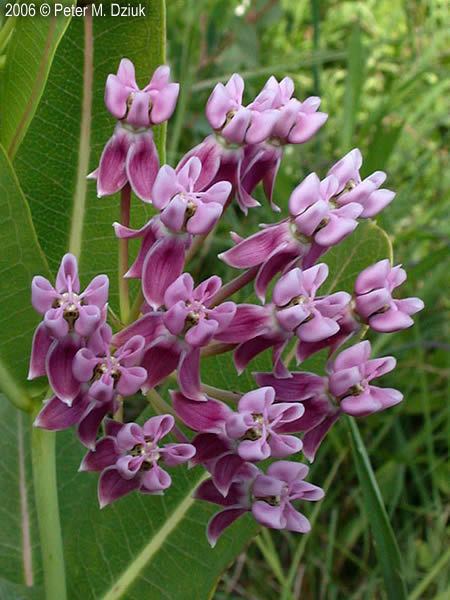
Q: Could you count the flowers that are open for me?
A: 15